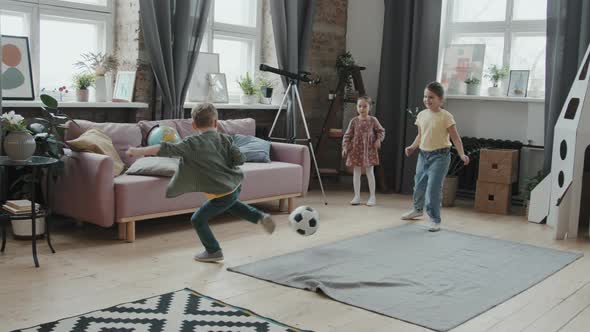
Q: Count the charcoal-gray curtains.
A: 4